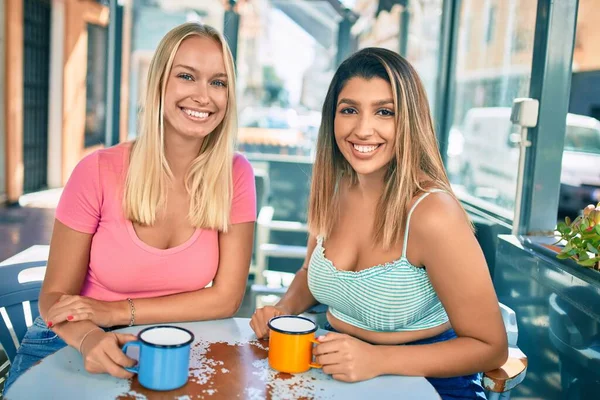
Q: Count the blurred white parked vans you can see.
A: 1